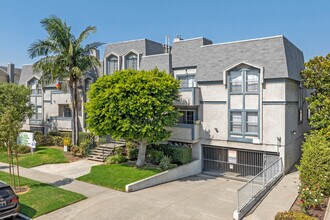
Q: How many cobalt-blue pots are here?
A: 0